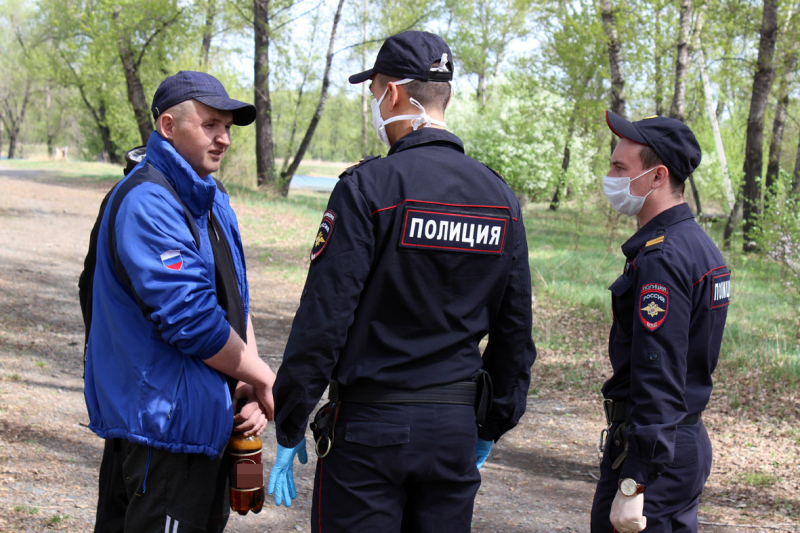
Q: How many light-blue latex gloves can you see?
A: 2